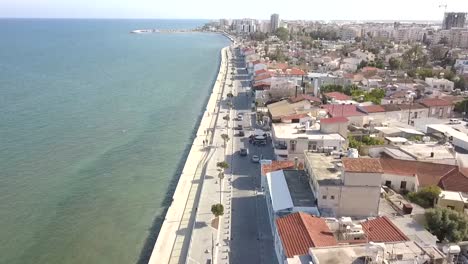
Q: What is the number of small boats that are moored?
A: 0